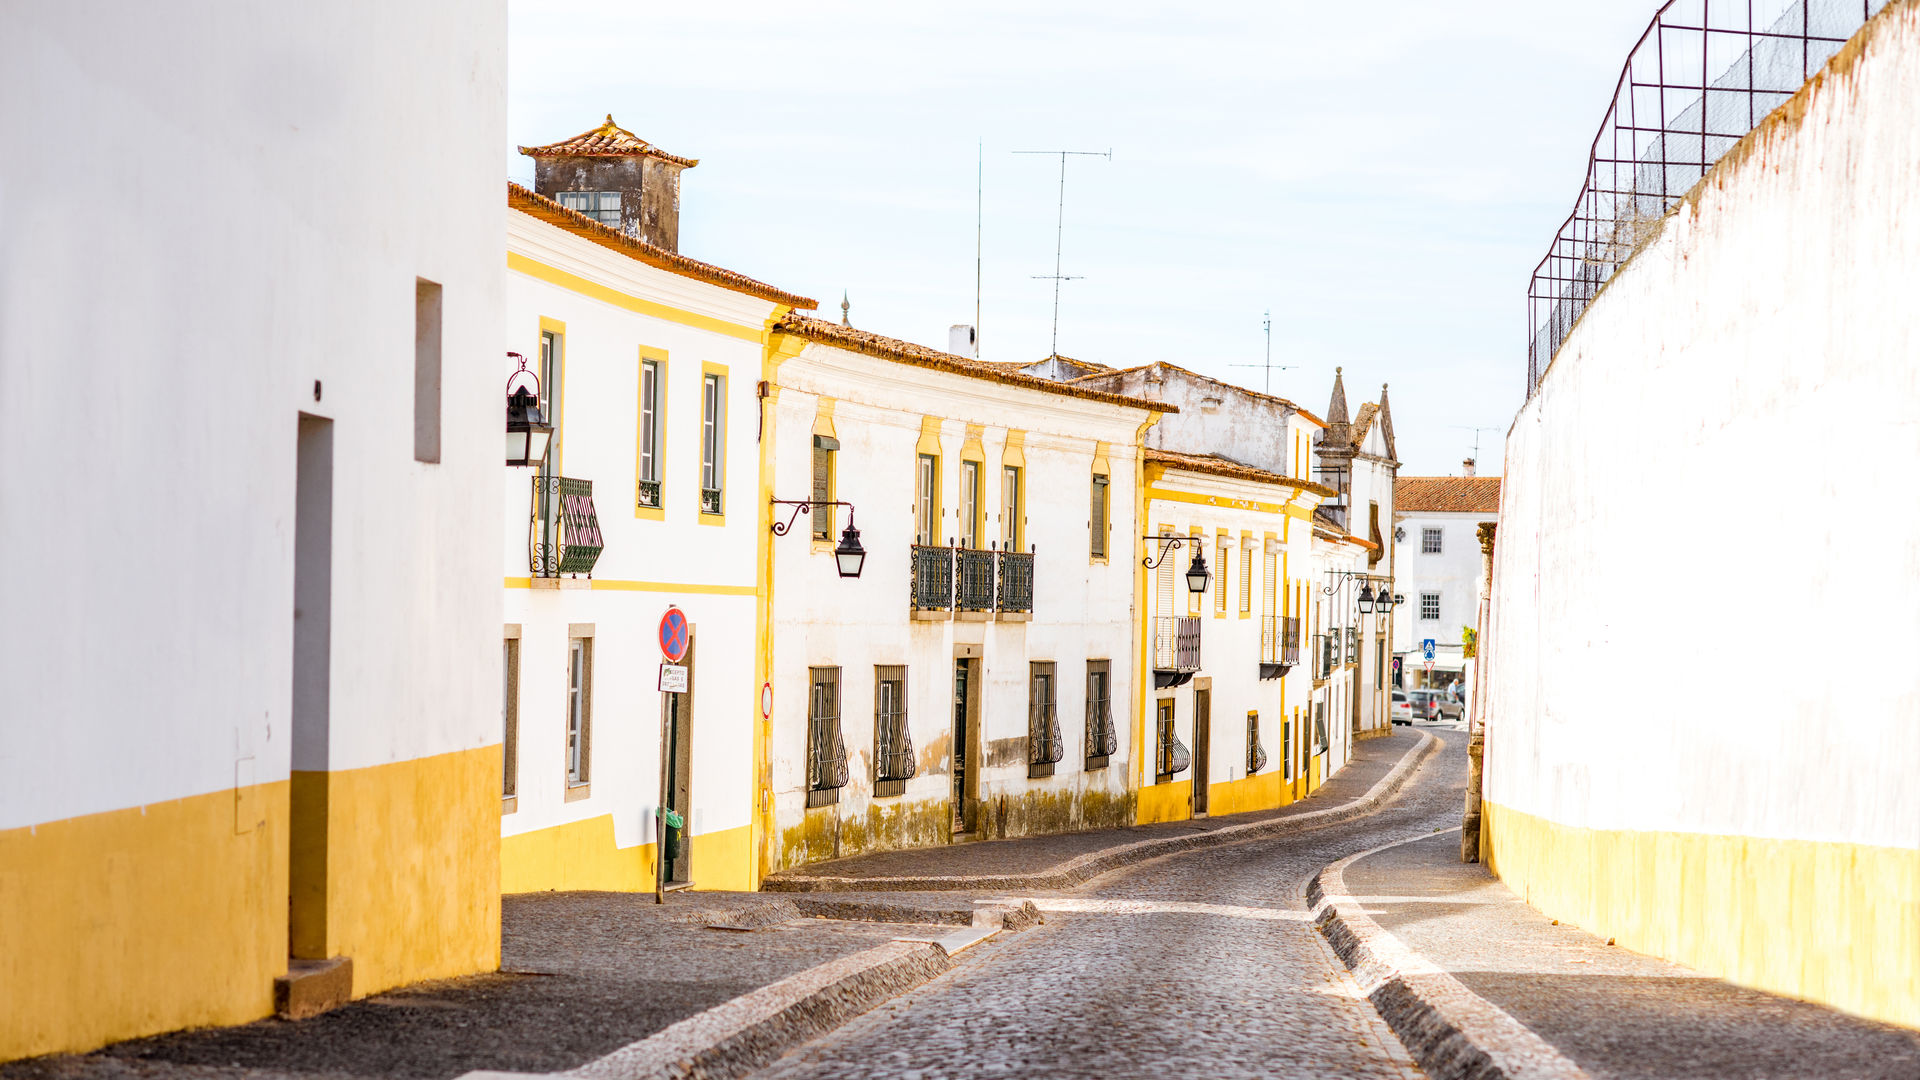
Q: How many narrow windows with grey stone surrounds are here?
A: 2